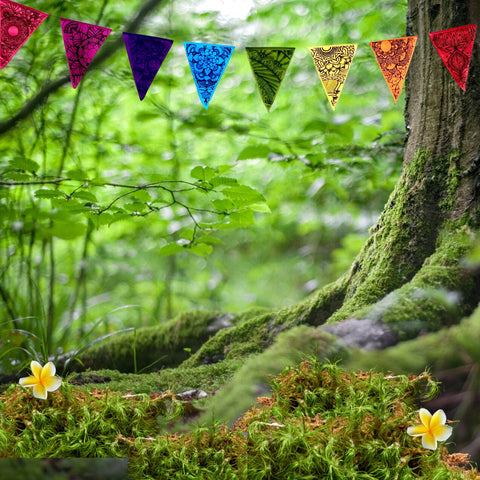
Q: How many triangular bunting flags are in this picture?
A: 8